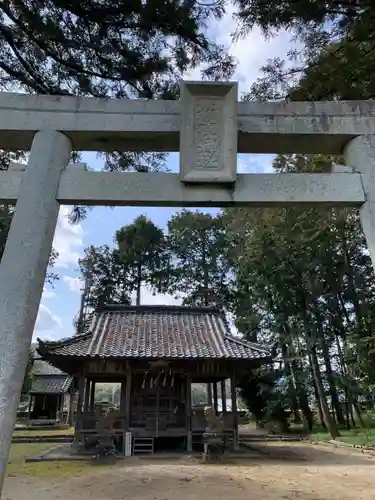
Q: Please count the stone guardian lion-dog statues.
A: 2